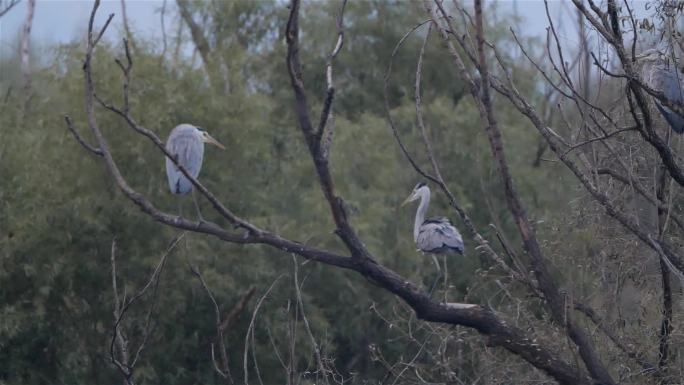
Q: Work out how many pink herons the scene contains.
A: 0